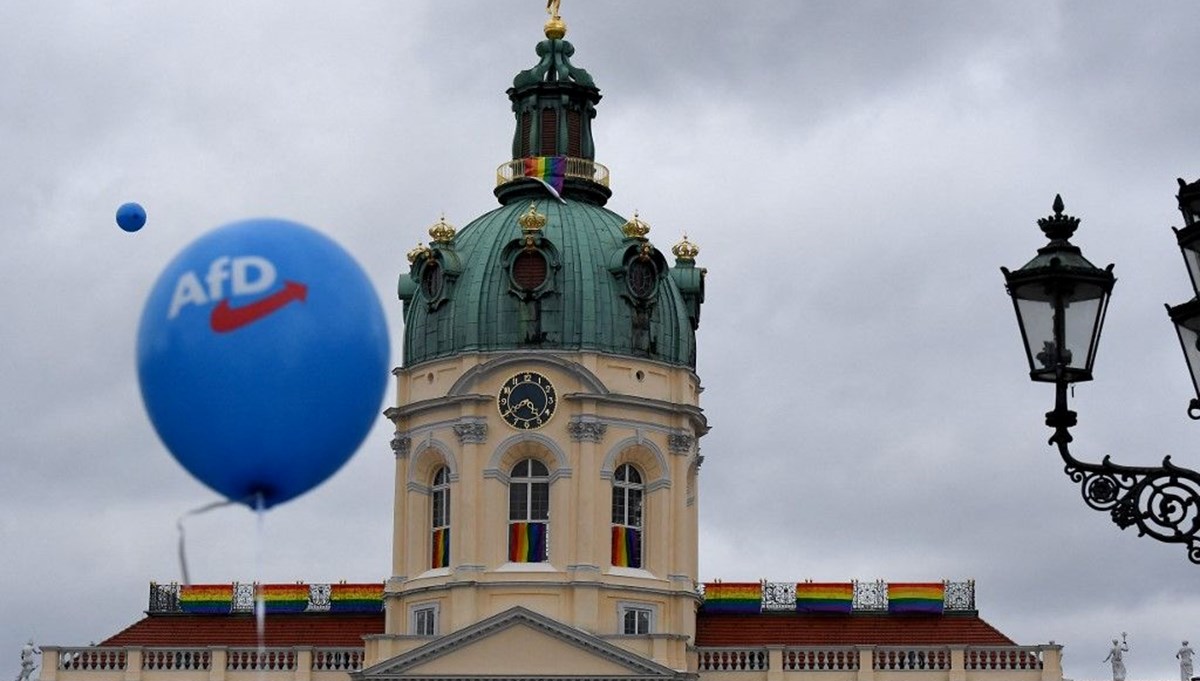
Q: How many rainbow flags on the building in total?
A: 10